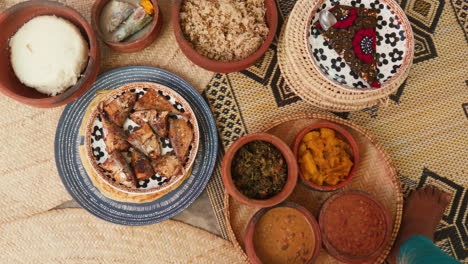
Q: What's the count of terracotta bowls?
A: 7